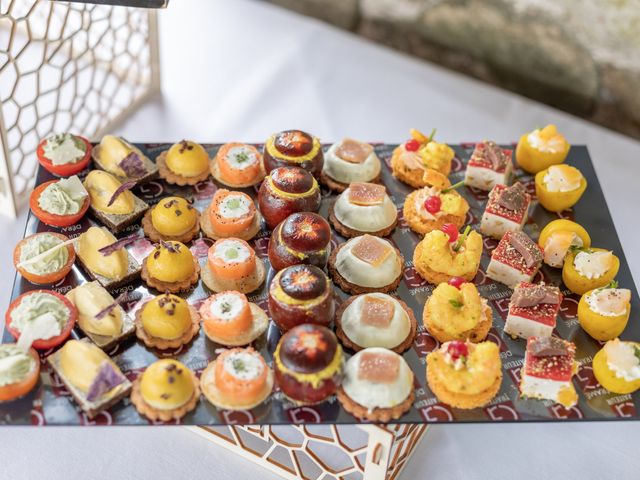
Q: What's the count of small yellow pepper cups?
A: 6